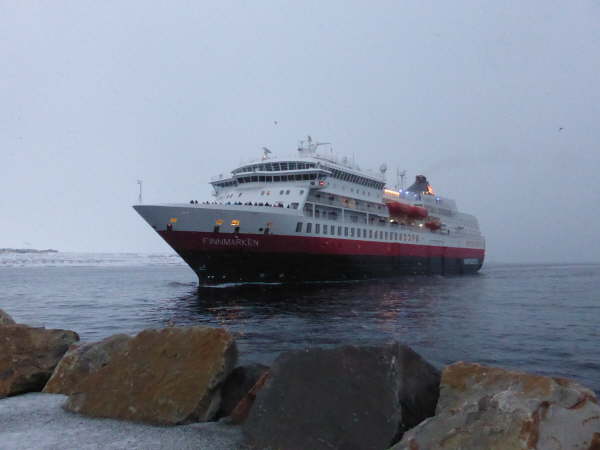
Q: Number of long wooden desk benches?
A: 0